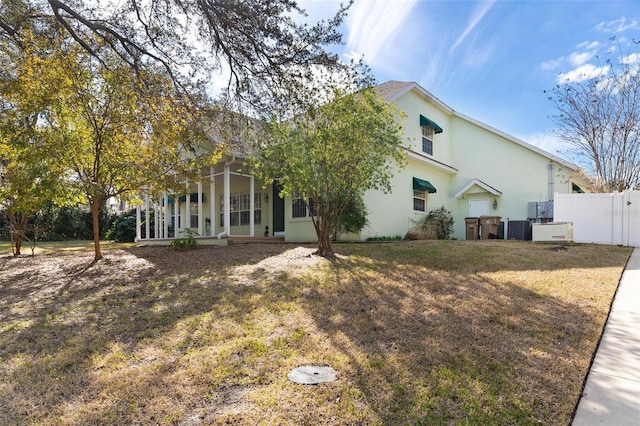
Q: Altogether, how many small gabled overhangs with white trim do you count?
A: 1